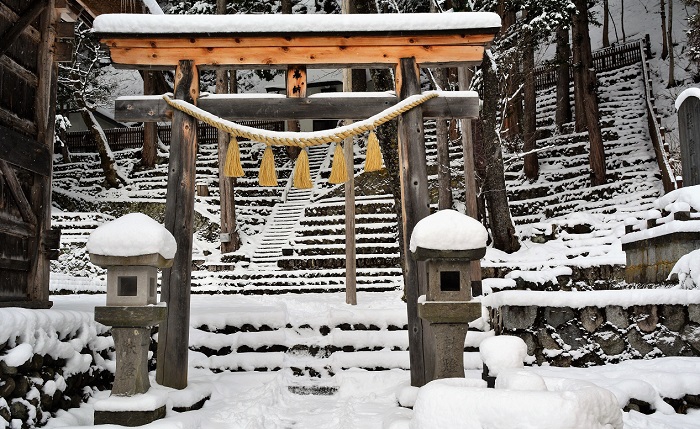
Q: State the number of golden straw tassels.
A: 5